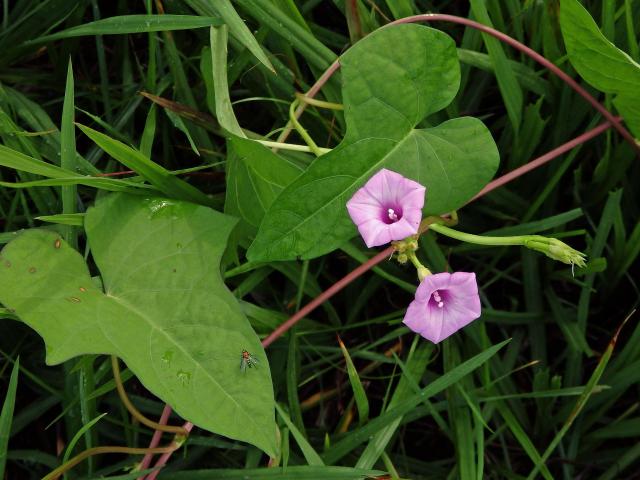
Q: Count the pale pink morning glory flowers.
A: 2